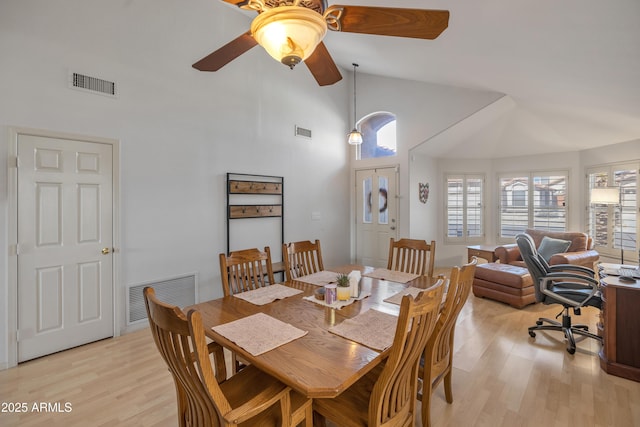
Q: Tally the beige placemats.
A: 6